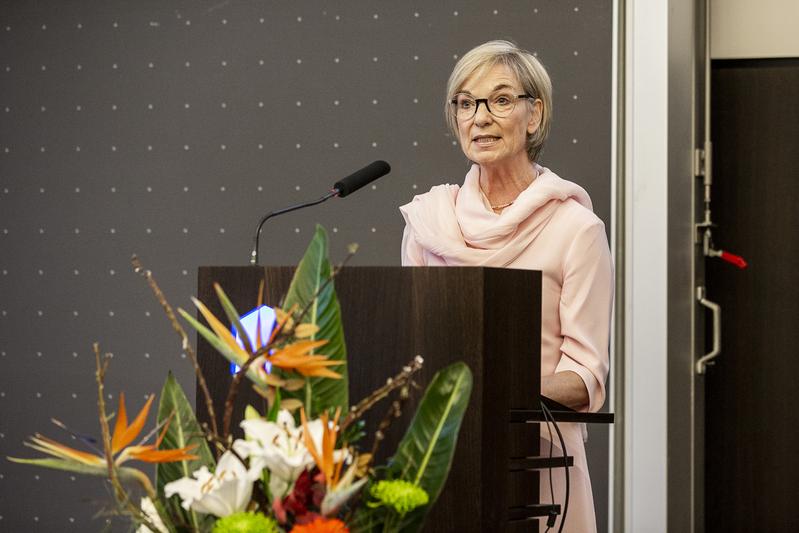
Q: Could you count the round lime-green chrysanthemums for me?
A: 2